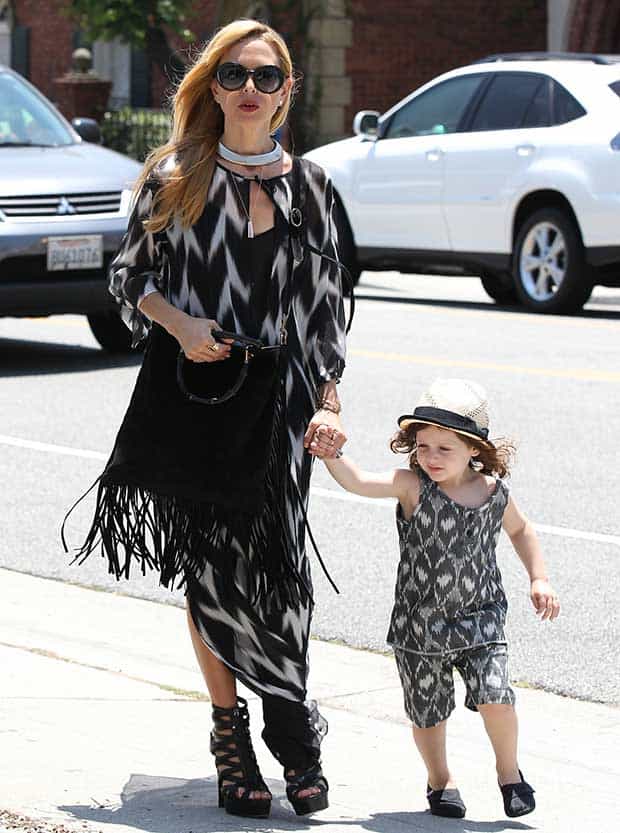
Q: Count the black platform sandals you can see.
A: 2